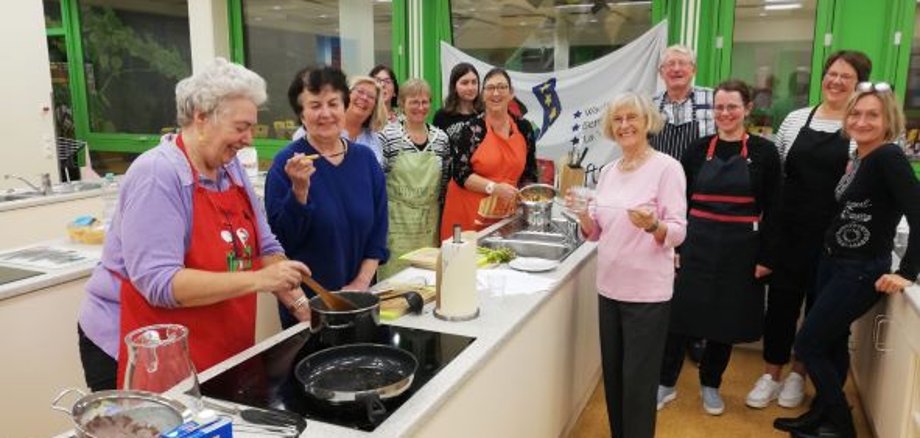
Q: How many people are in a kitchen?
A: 12